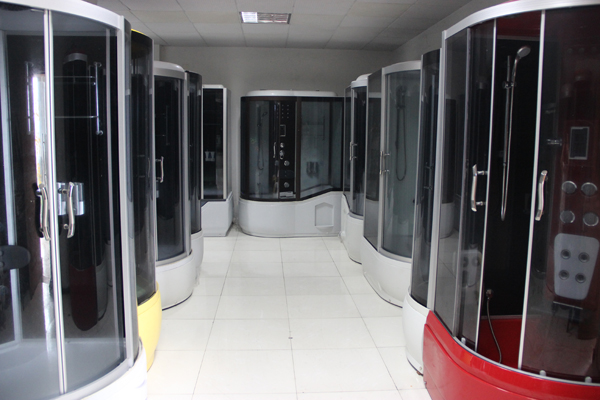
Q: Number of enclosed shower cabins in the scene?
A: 10